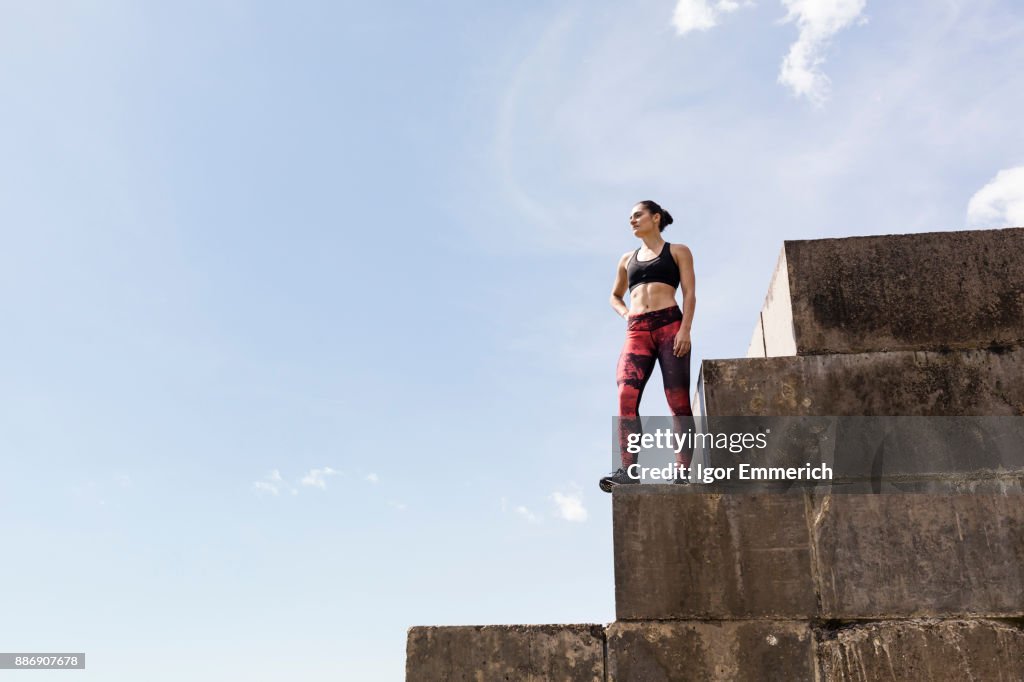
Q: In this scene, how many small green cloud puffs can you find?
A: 0